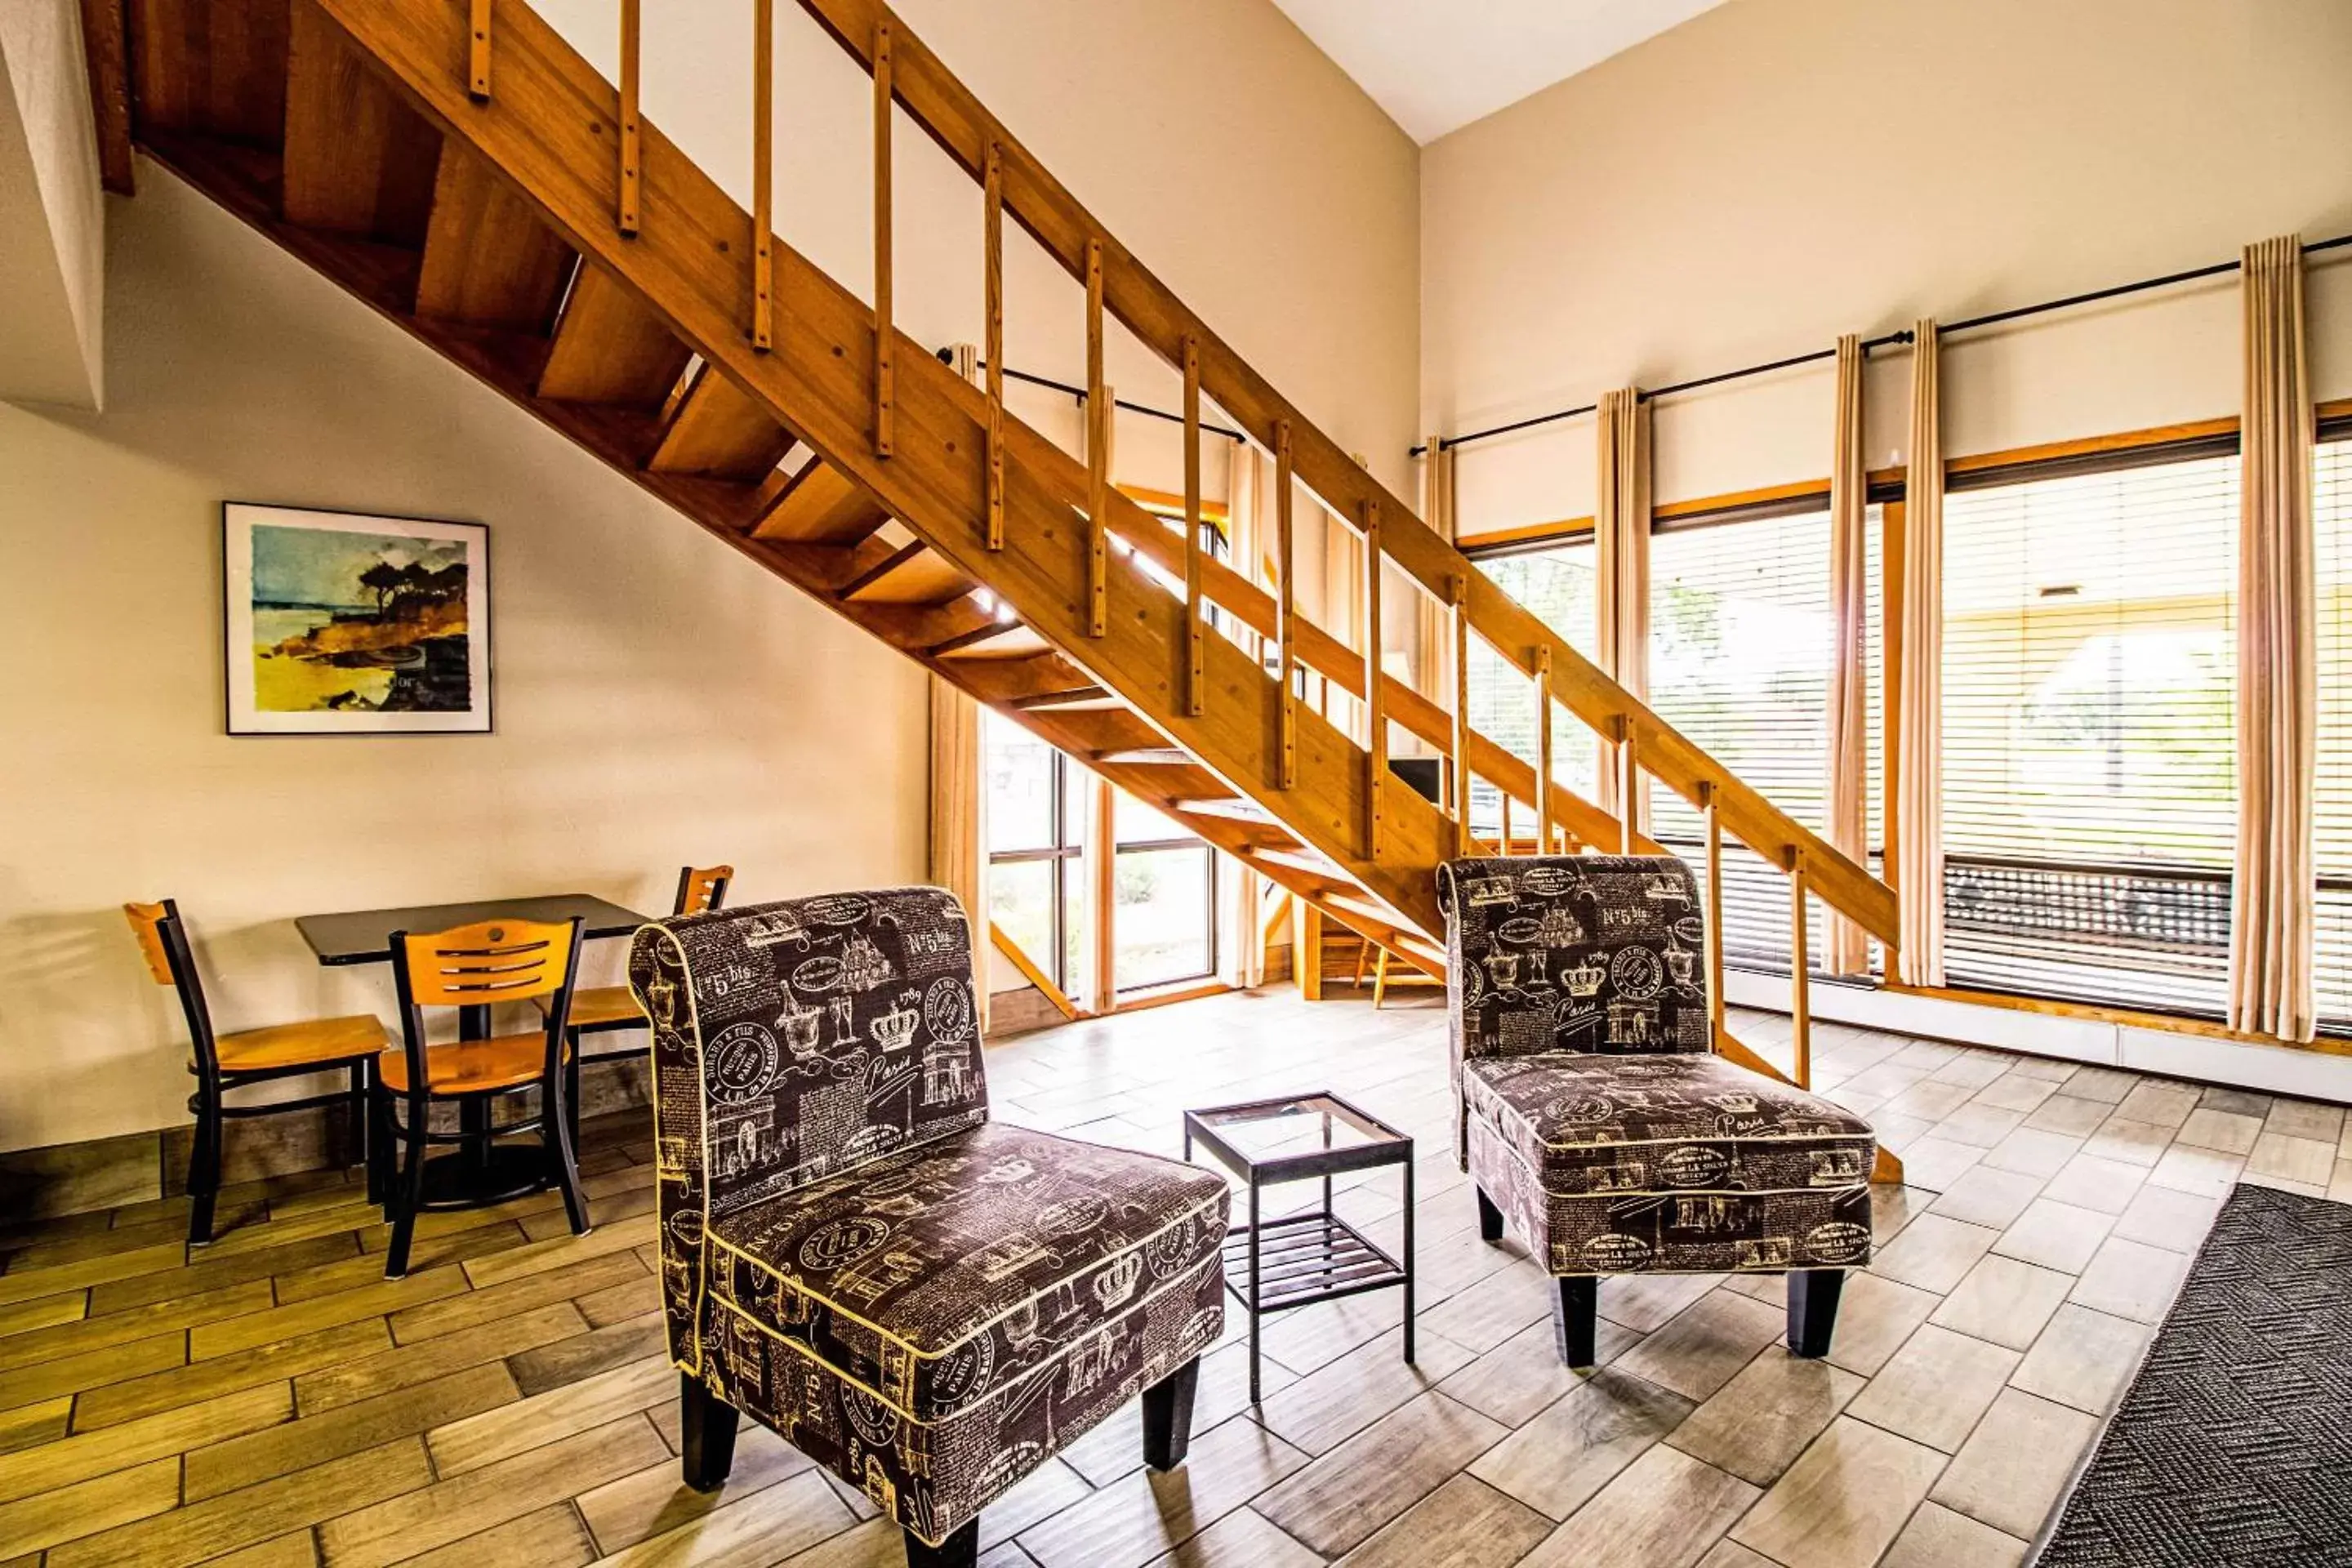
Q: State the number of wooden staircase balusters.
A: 14